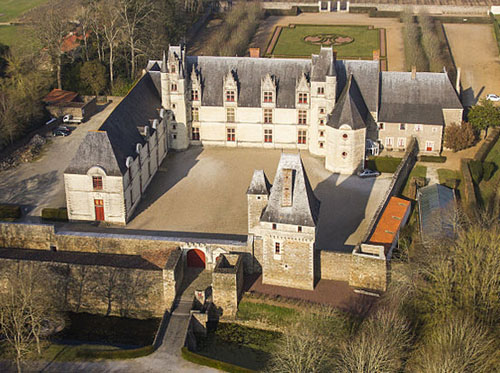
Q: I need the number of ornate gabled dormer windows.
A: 4